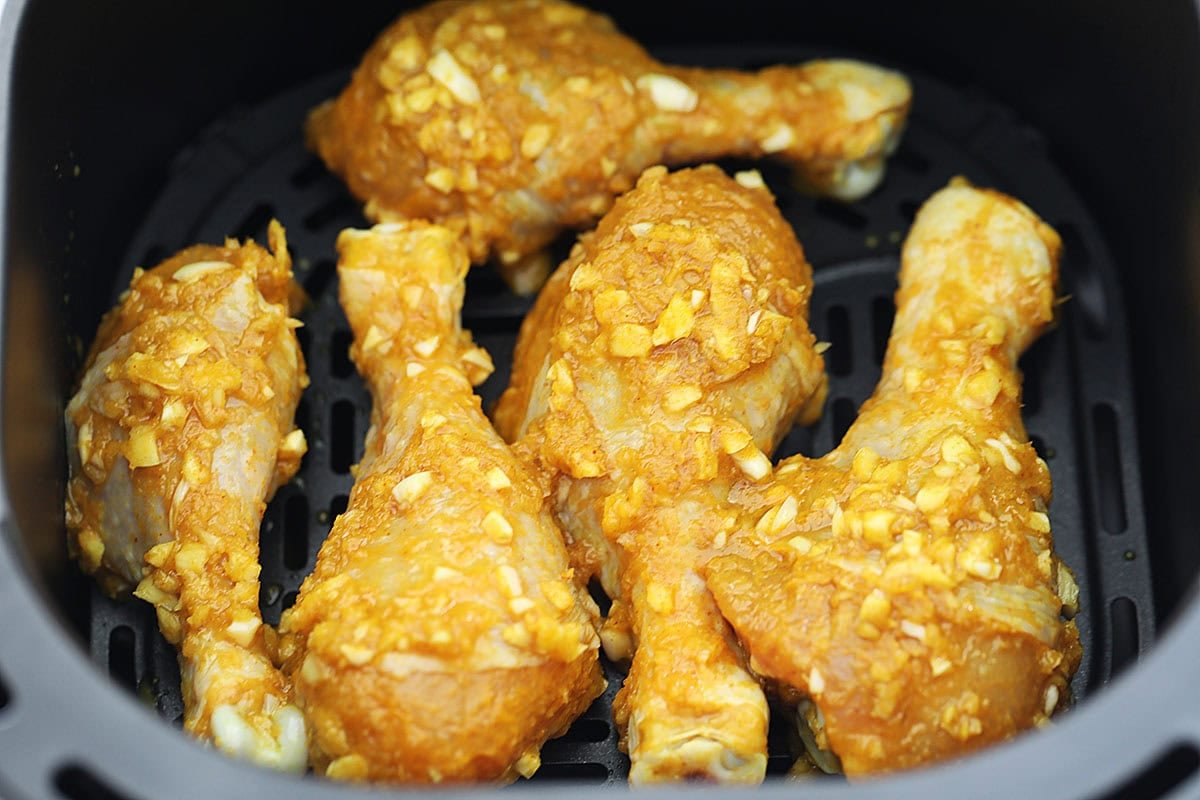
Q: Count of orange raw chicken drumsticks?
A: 5